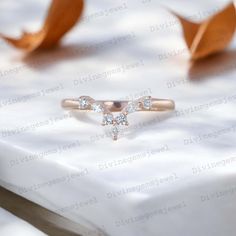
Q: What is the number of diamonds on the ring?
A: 7